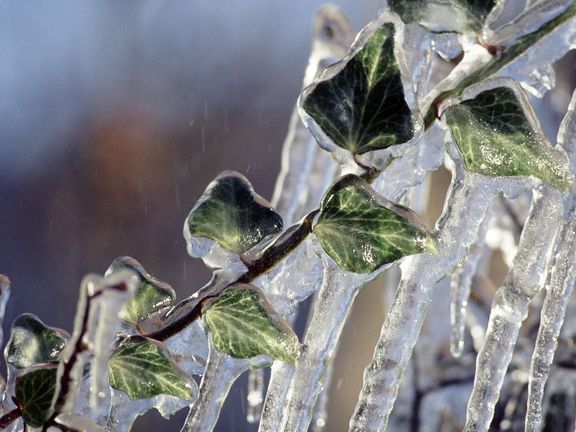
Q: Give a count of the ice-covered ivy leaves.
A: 10